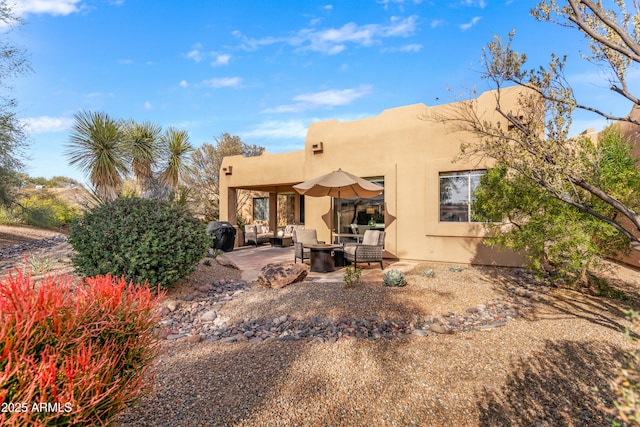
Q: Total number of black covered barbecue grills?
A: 1